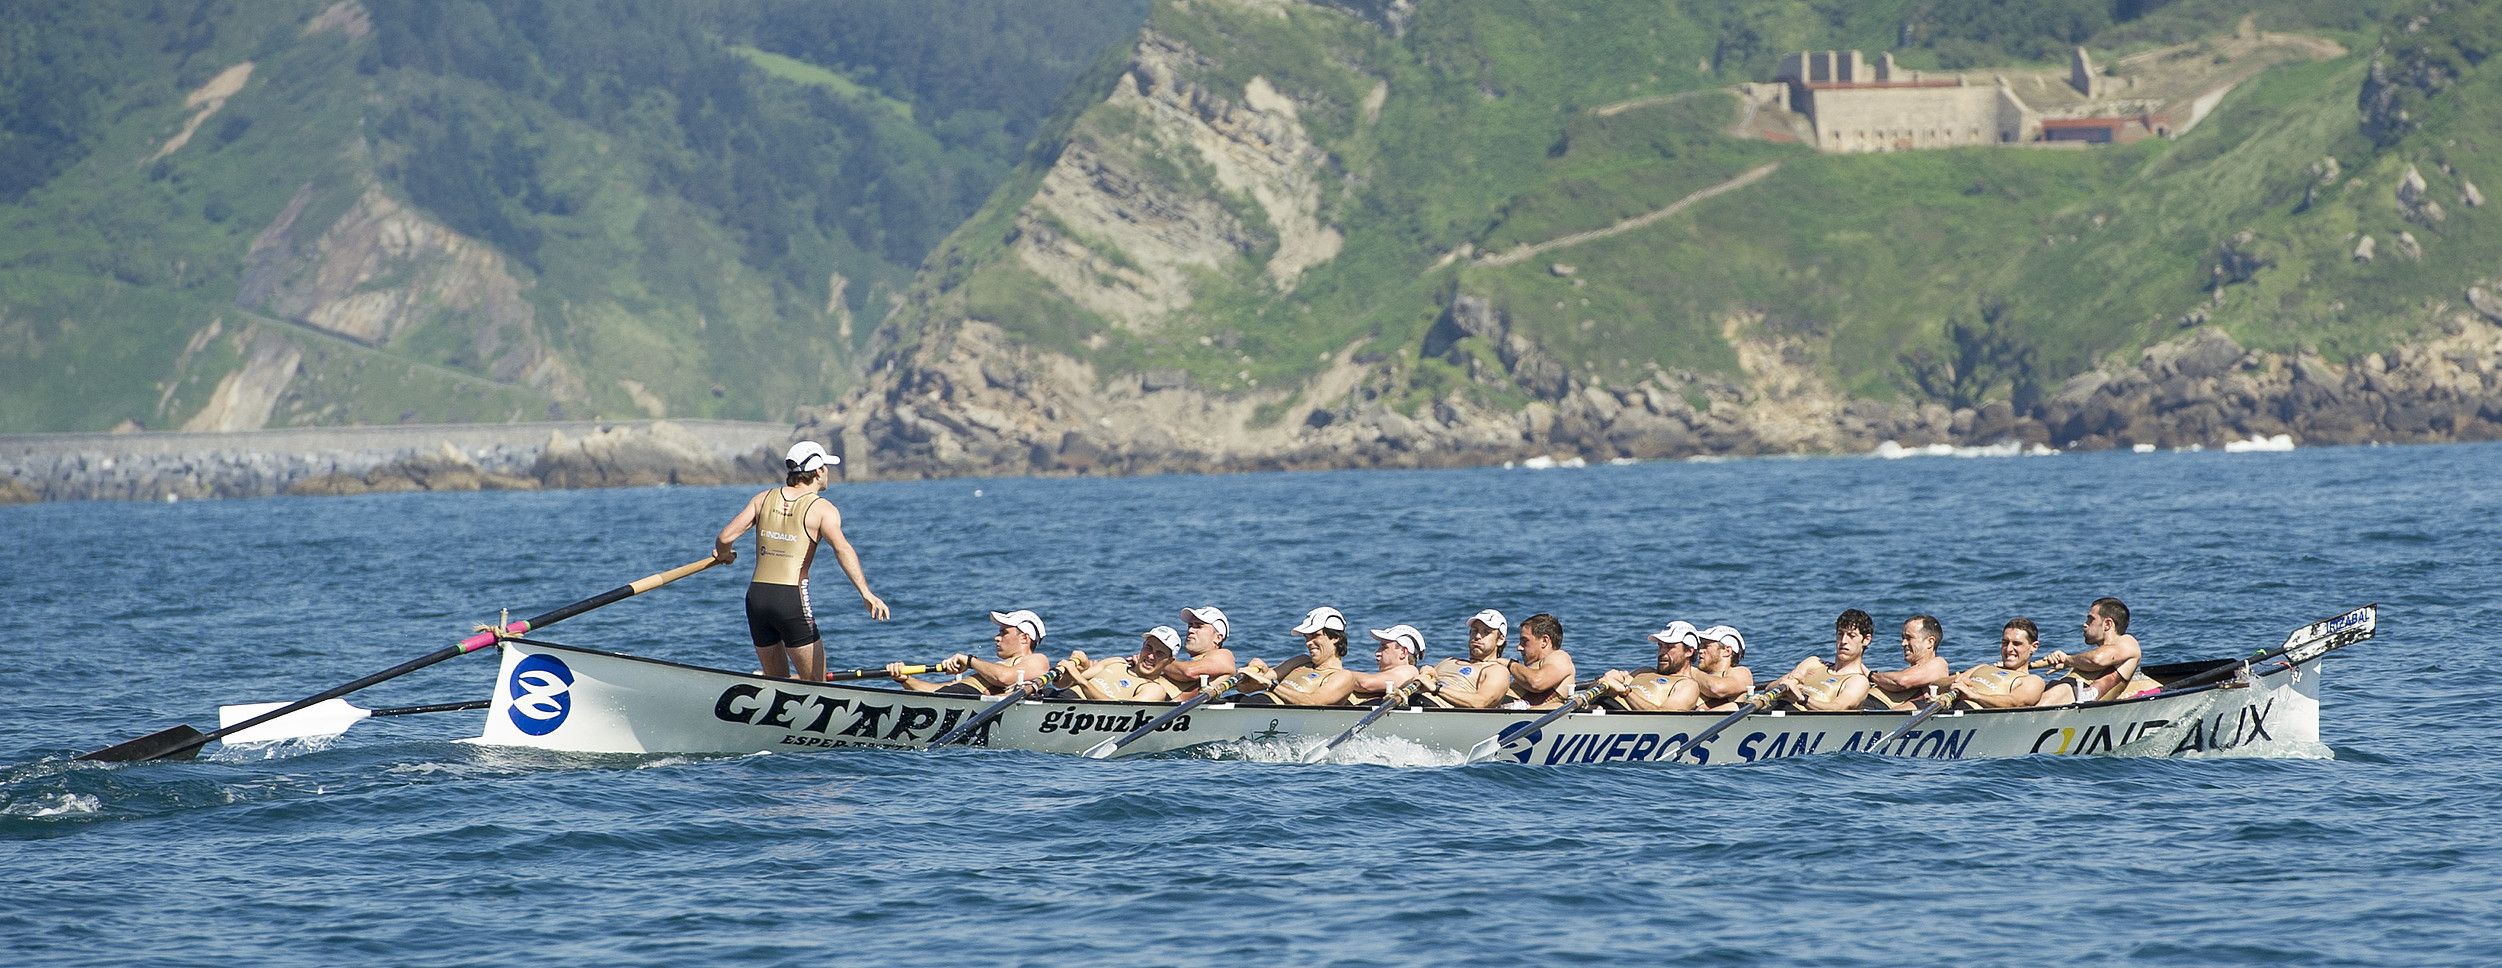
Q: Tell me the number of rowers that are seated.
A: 13